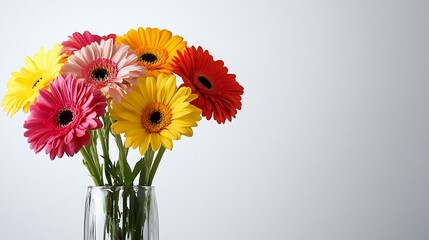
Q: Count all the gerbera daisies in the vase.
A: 7